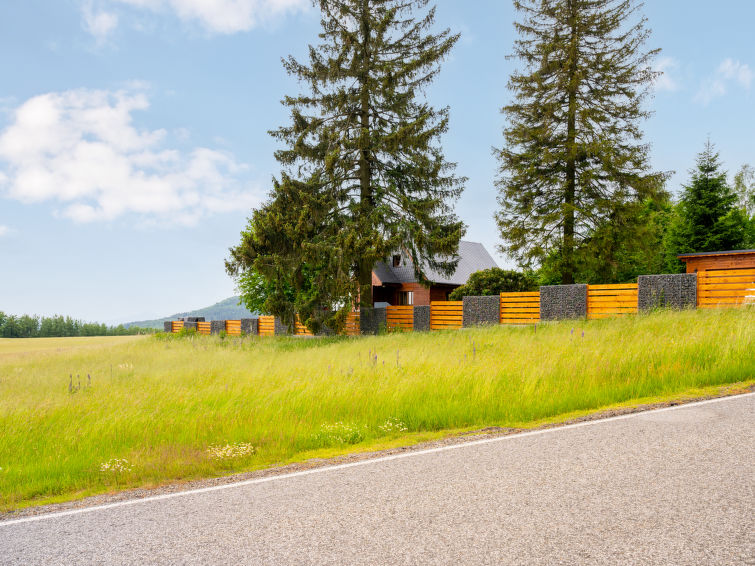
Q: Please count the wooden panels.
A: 11